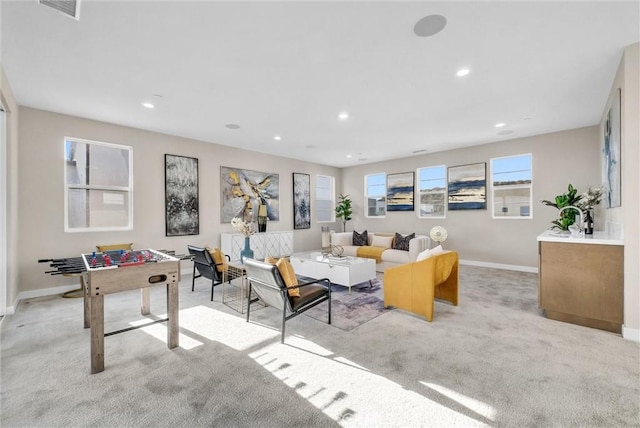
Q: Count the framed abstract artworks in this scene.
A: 6